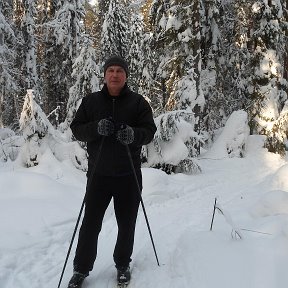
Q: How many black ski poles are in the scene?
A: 2